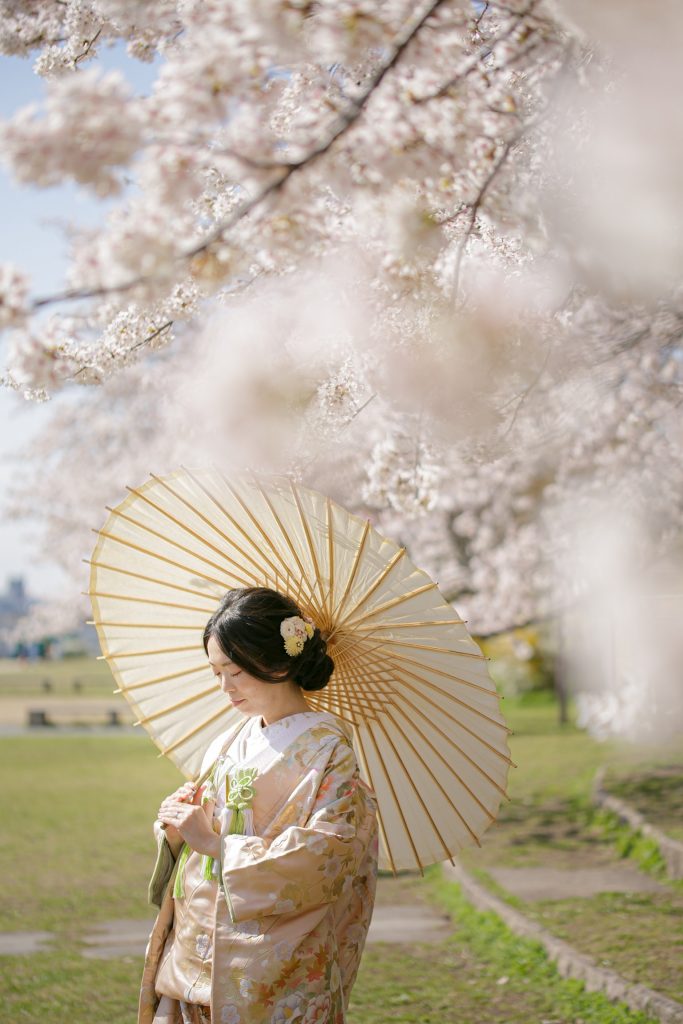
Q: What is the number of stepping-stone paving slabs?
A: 4